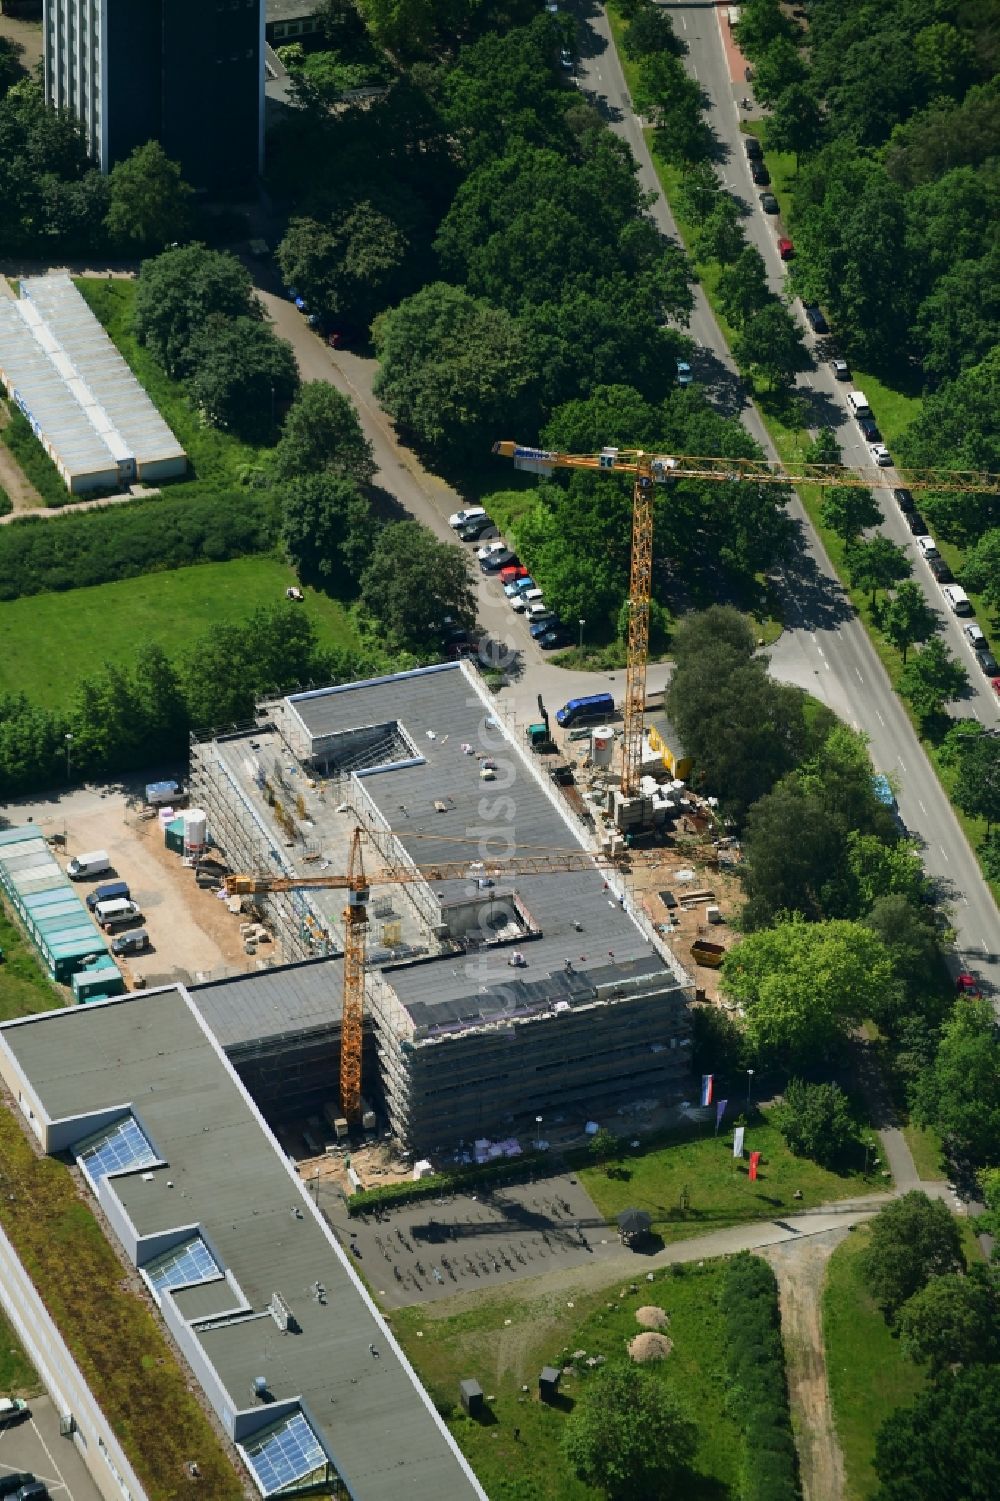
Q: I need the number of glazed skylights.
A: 3